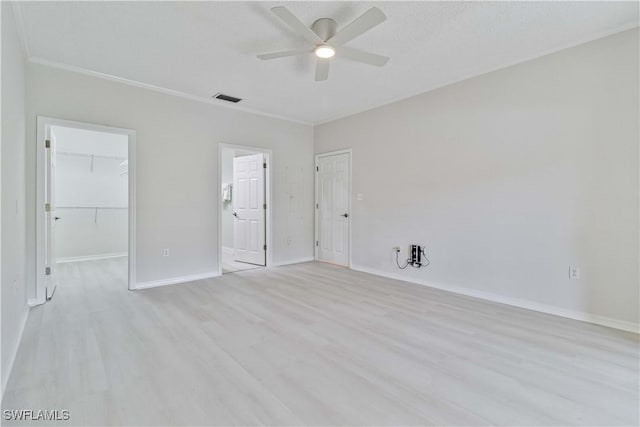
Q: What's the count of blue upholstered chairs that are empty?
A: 0